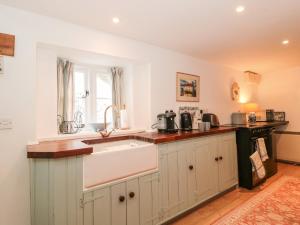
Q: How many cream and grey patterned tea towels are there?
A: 2